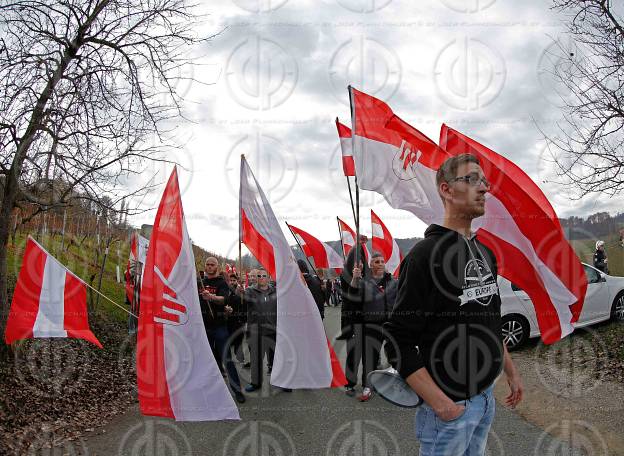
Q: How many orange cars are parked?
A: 0